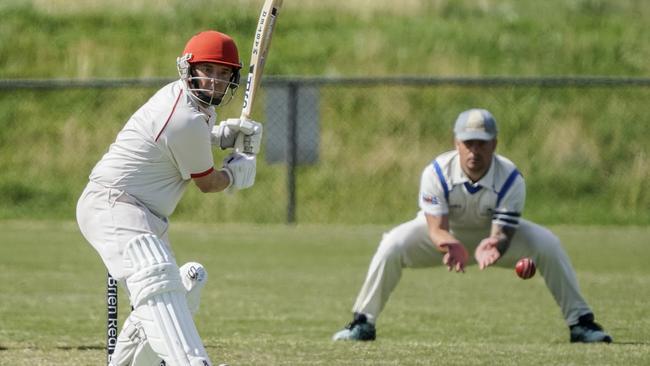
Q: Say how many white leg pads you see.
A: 2